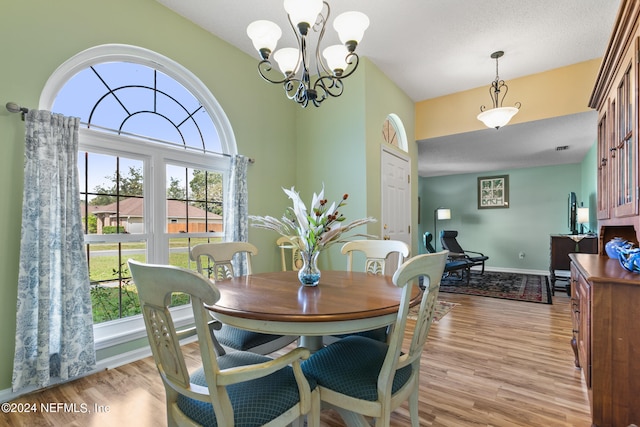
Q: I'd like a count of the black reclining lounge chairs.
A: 2